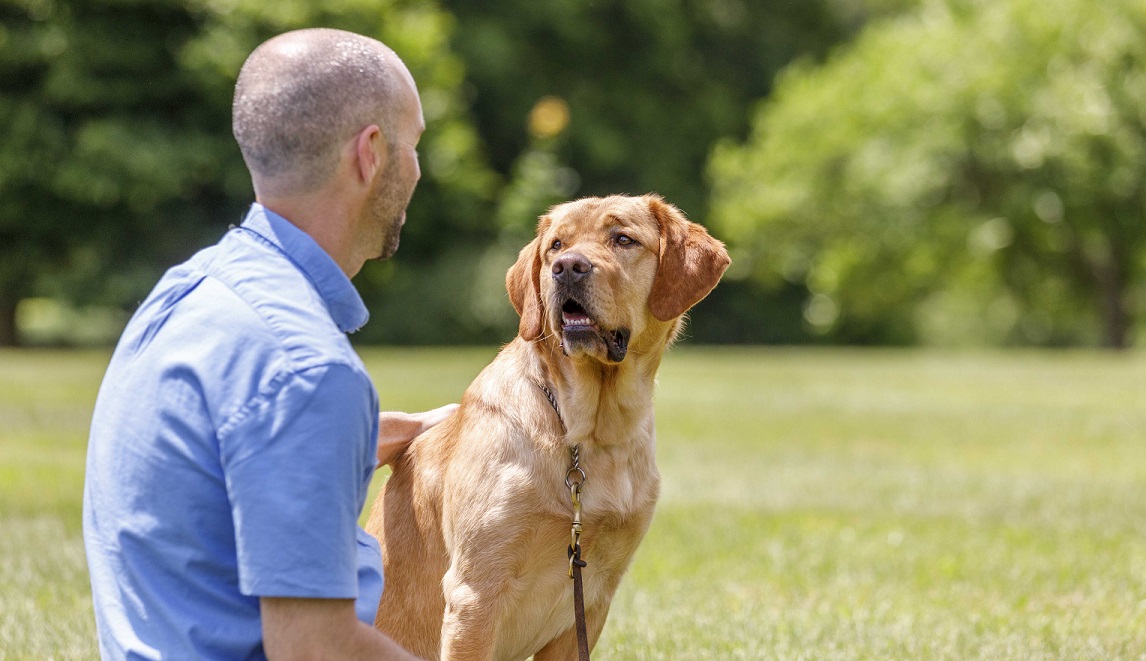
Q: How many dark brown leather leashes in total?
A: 1